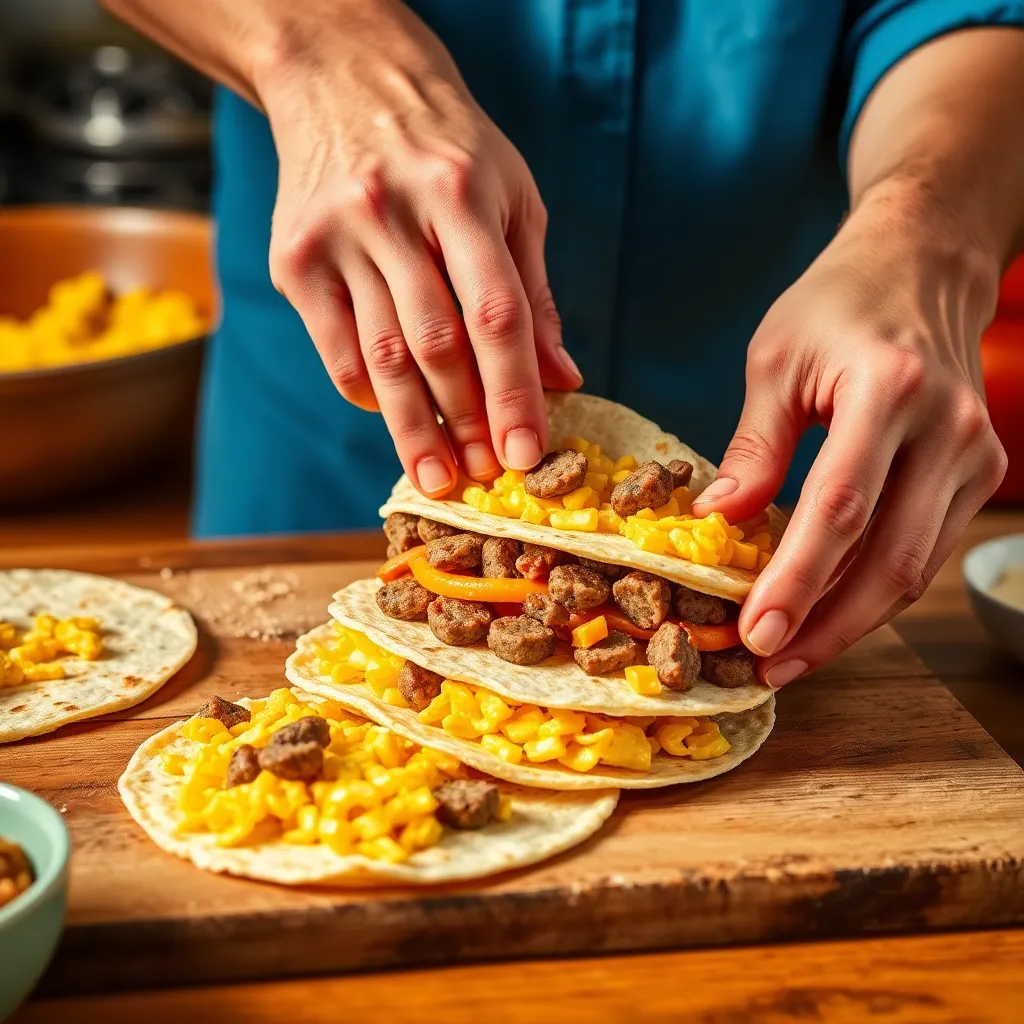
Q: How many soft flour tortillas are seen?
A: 5